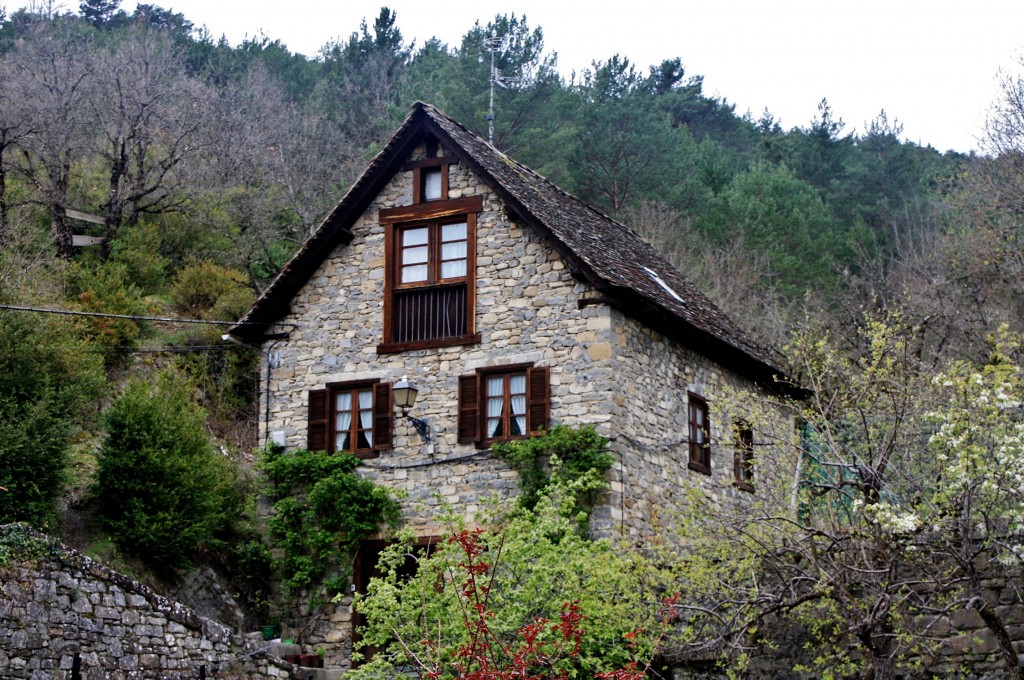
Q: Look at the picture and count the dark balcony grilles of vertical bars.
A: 1